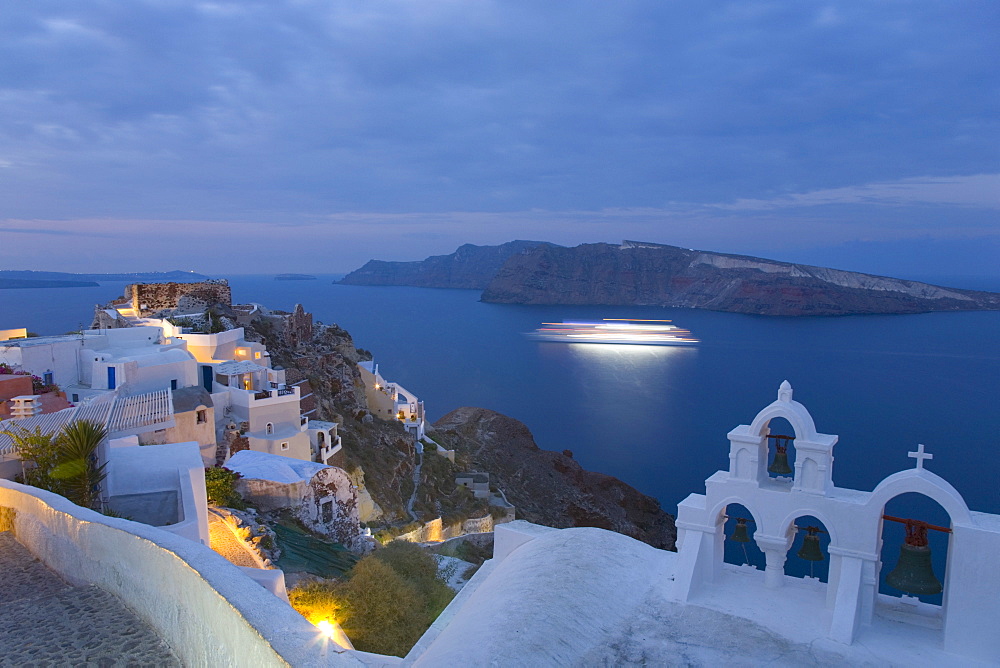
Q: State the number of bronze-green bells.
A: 4